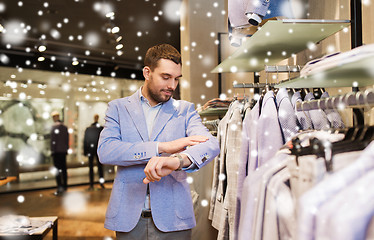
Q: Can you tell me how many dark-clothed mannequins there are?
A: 2